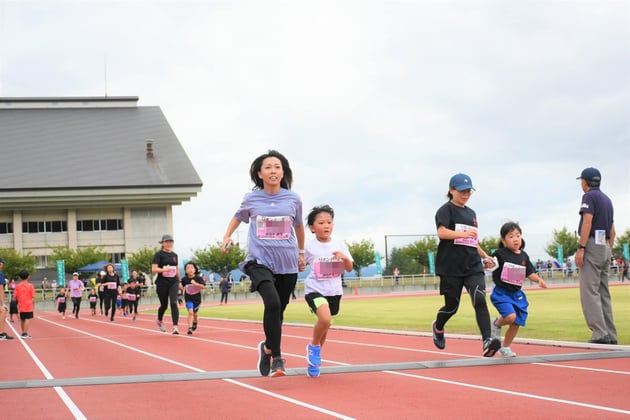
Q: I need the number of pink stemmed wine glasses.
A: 0